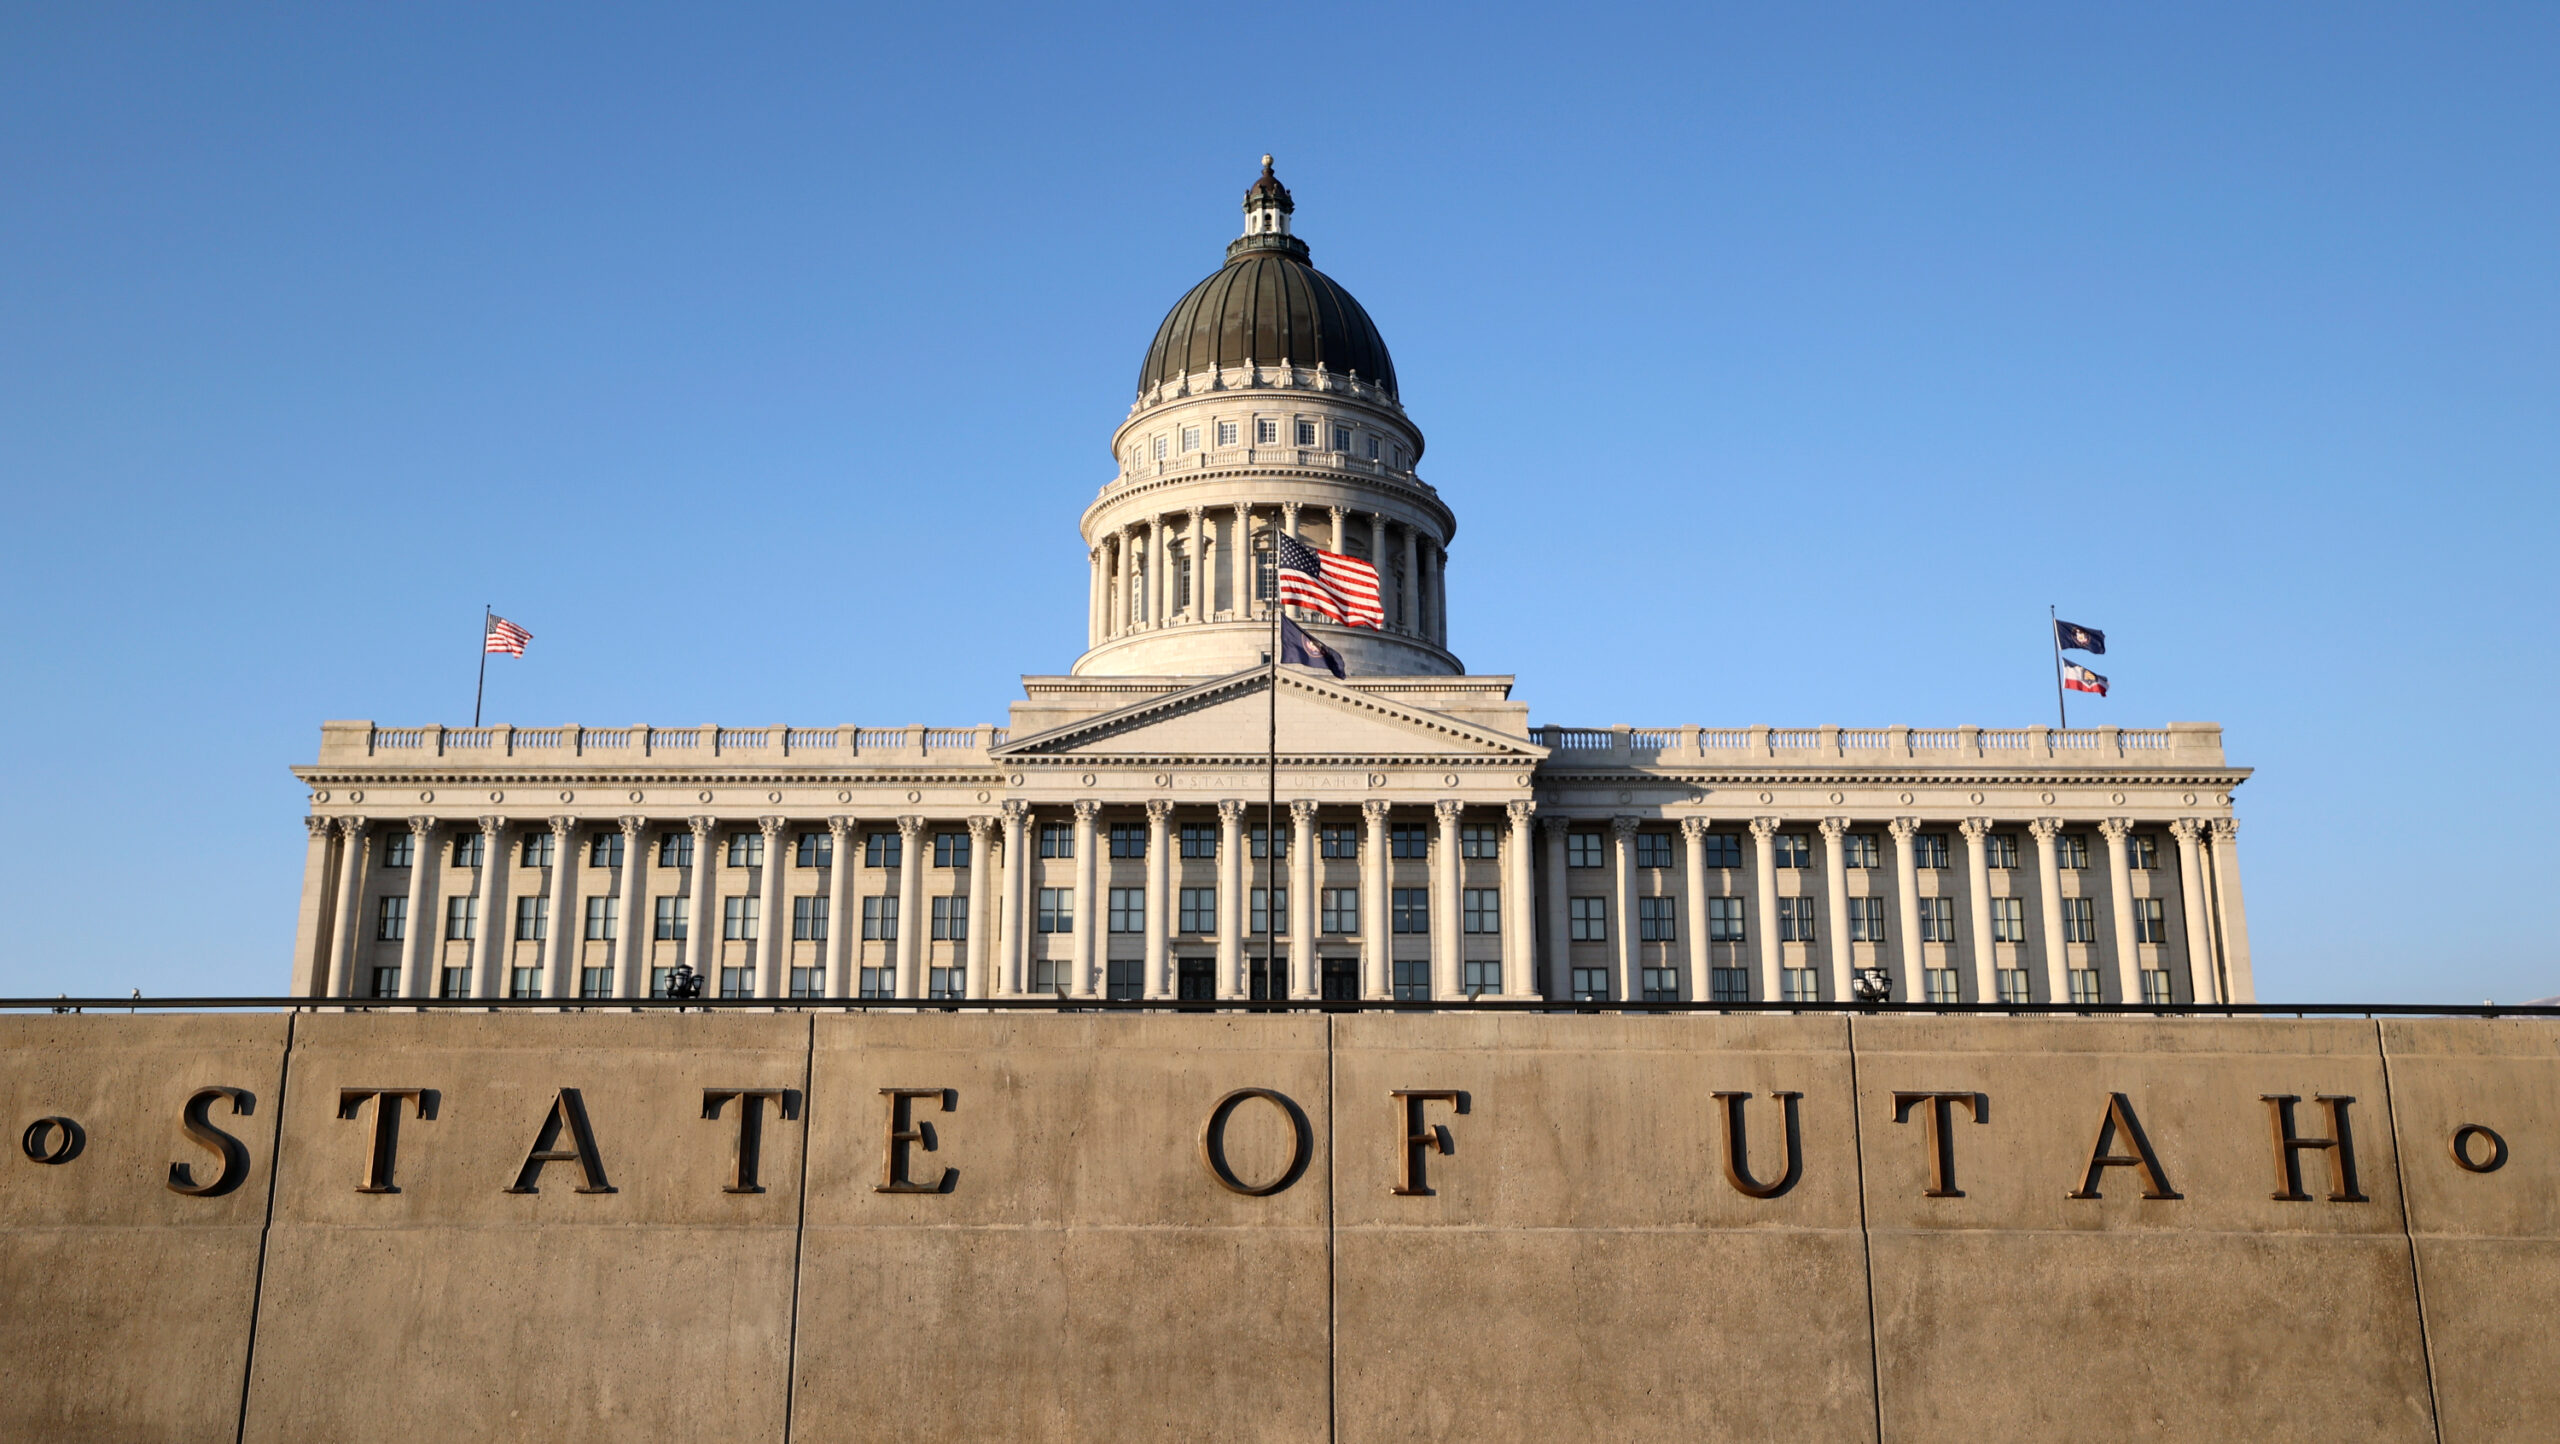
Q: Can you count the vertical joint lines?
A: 5